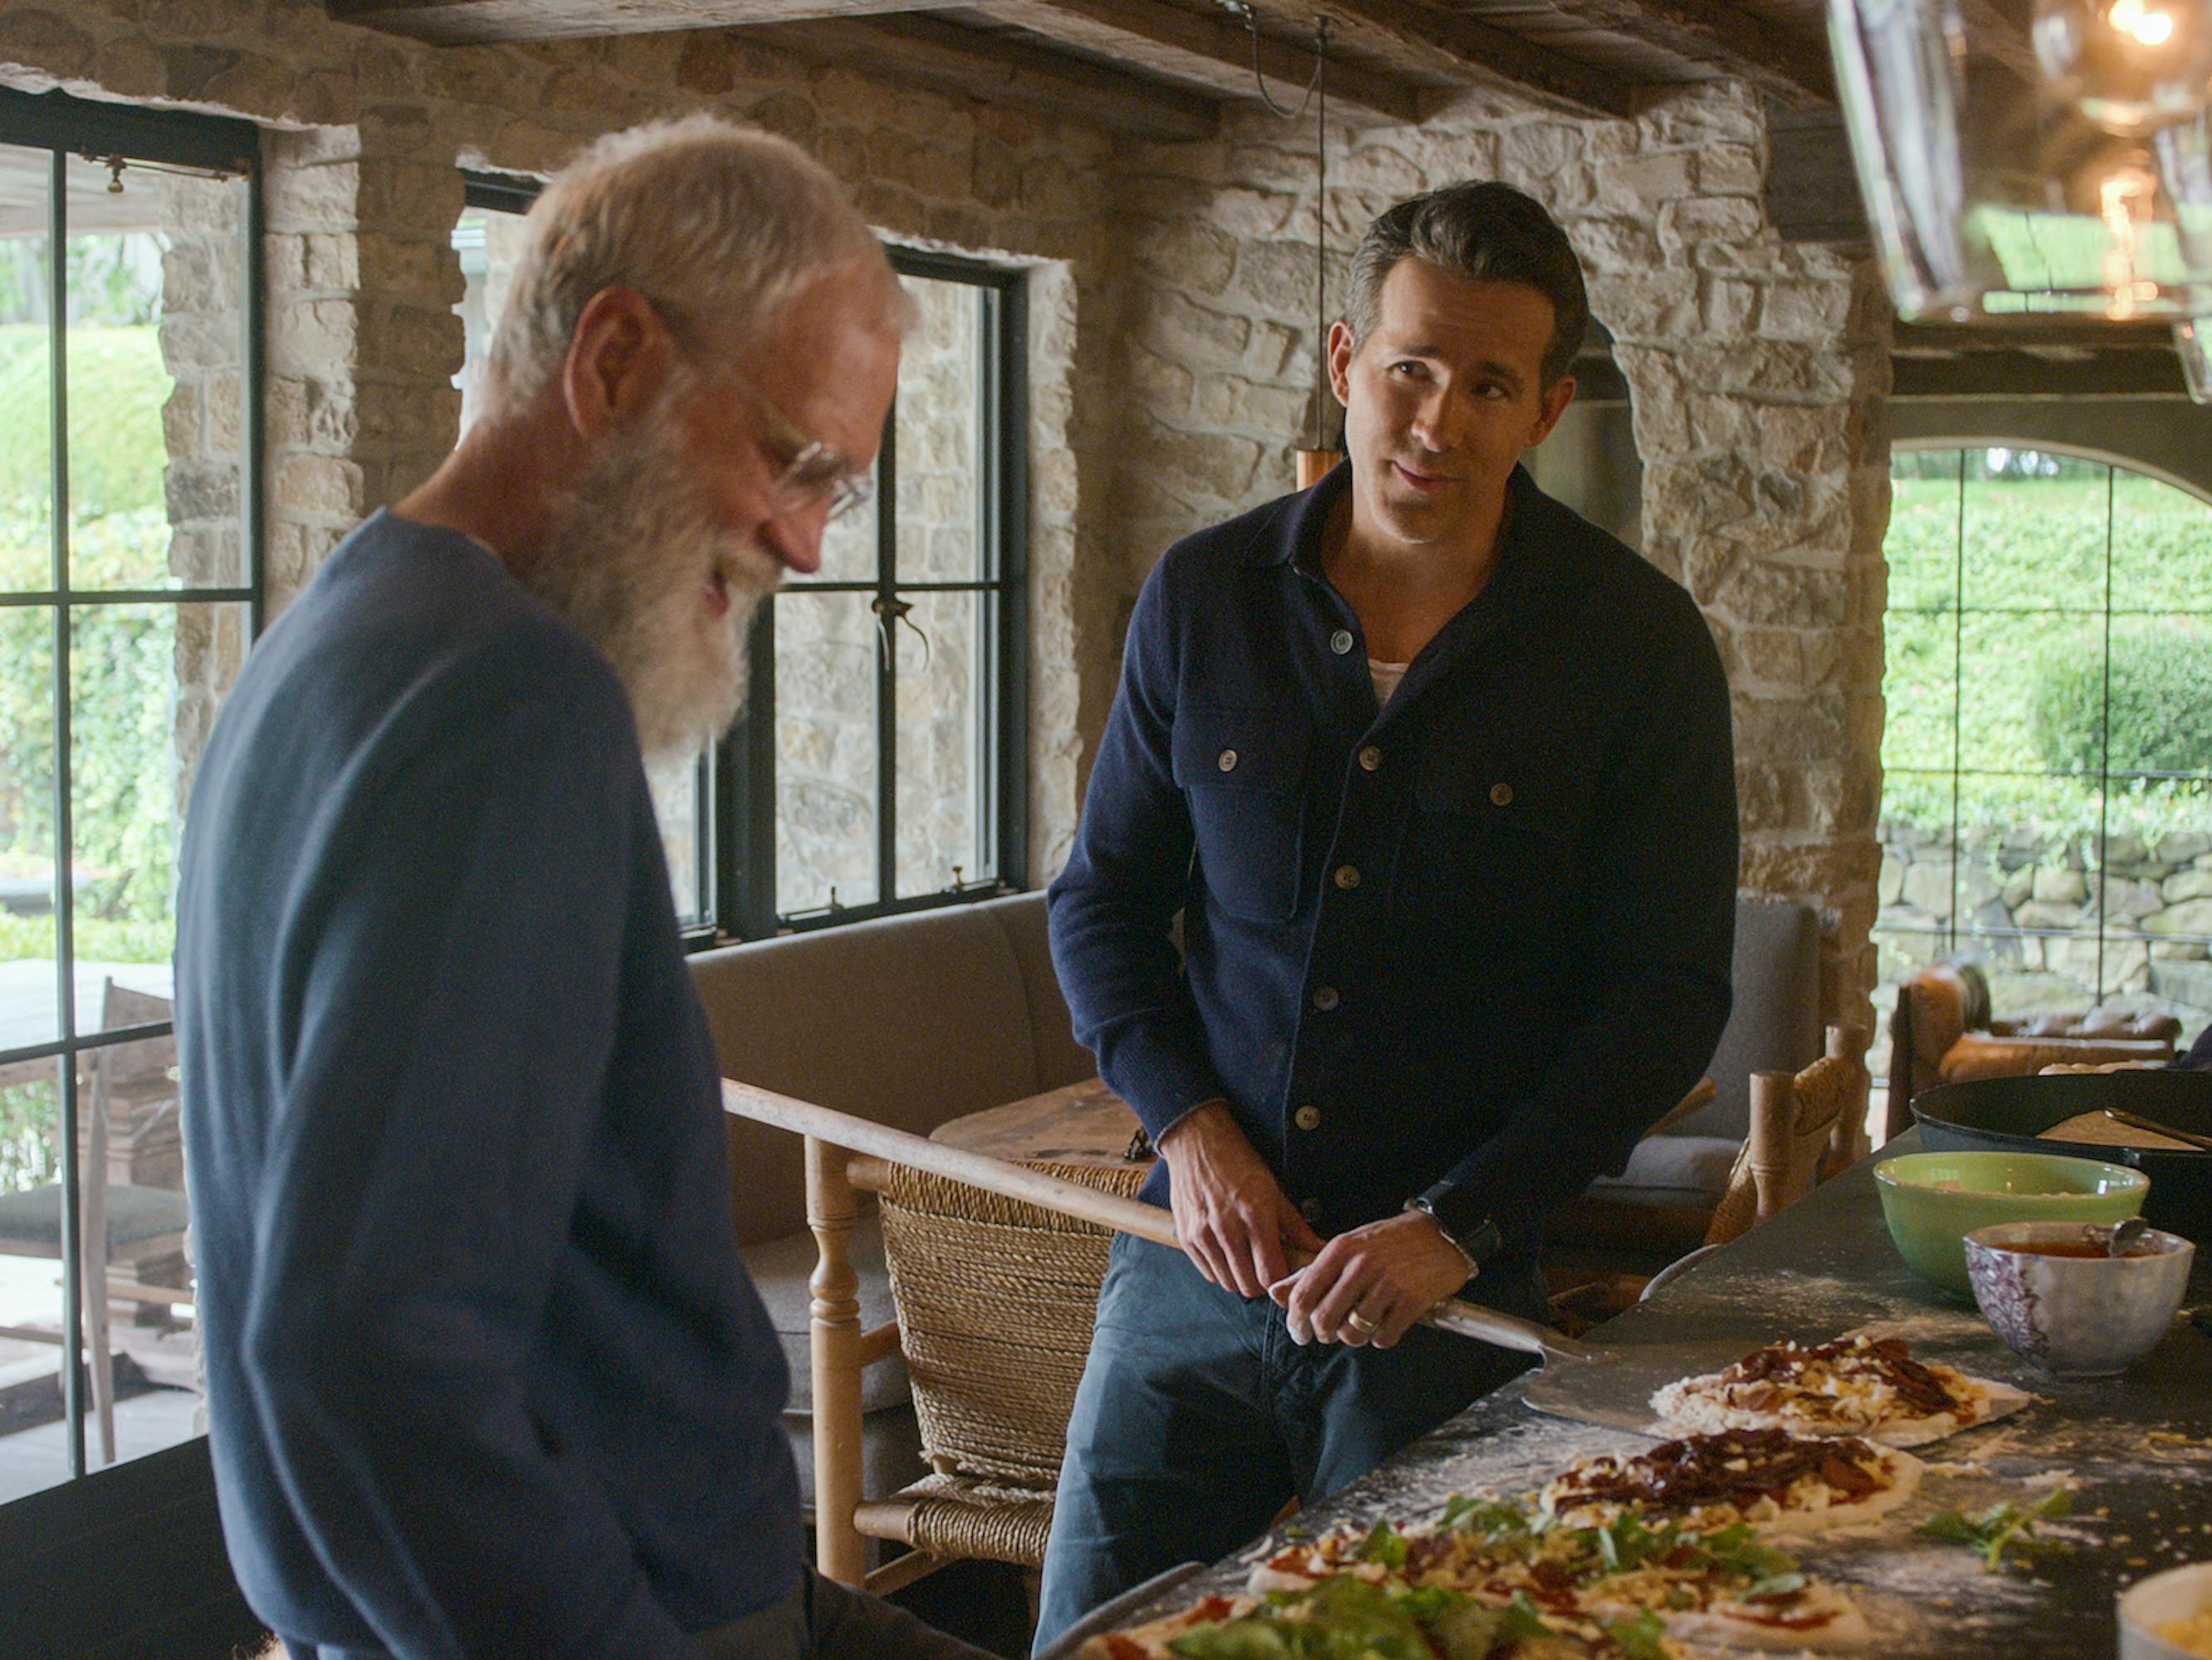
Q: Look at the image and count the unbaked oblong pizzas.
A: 4